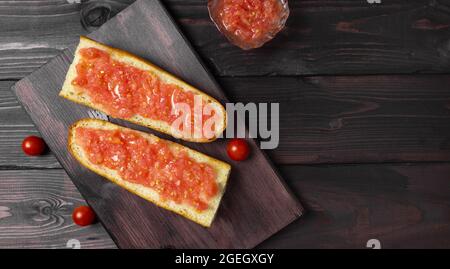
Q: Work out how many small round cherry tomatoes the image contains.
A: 3